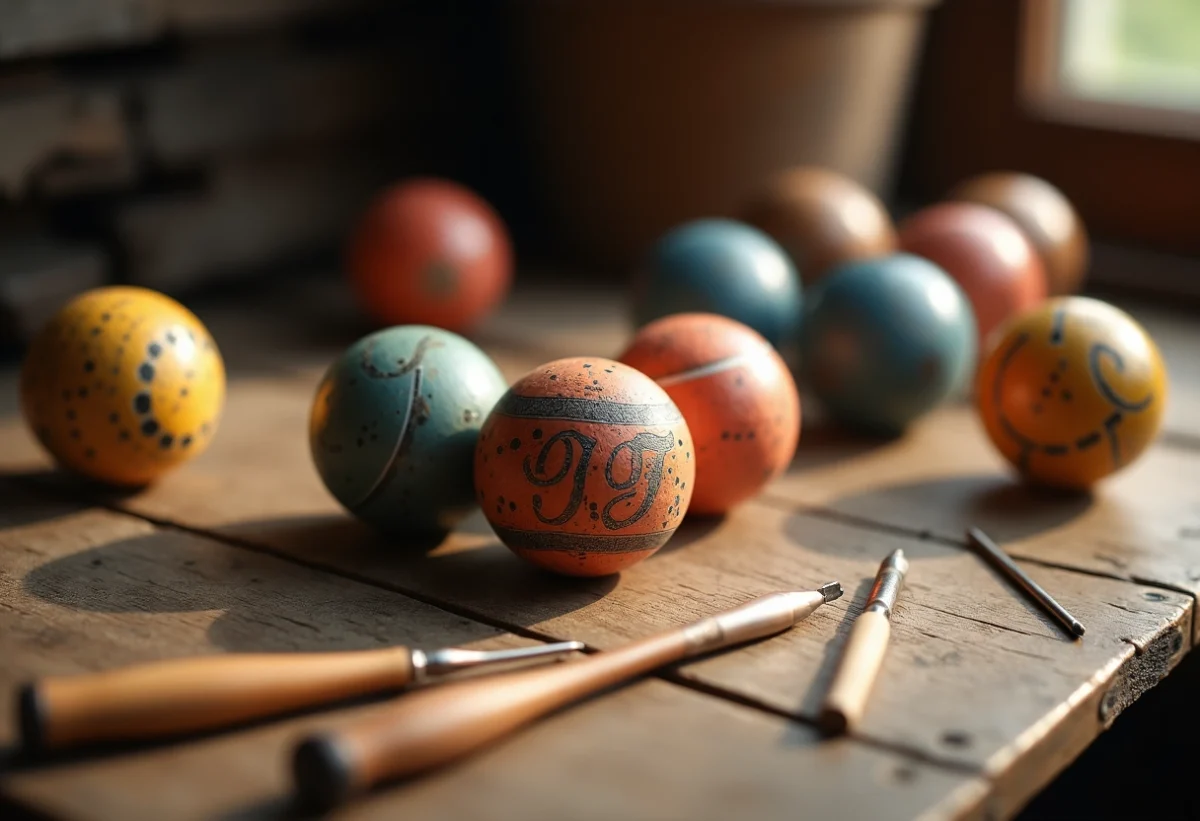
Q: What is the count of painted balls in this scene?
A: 11